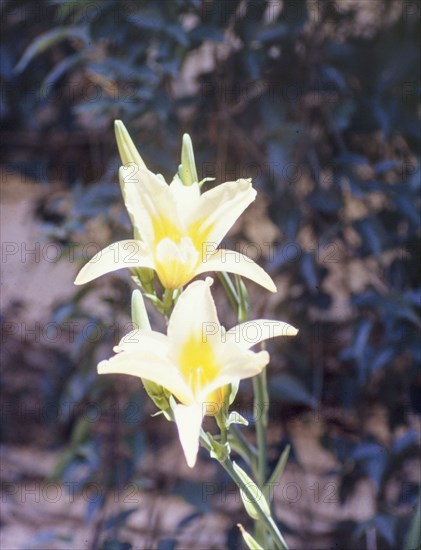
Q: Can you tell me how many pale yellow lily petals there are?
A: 12